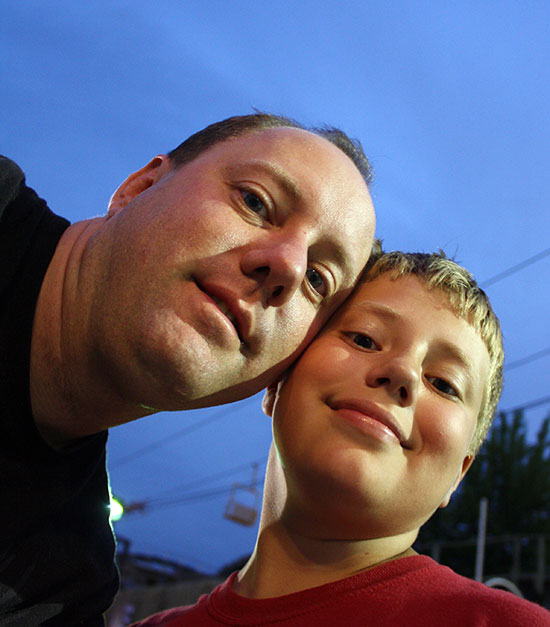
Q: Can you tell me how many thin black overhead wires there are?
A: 3